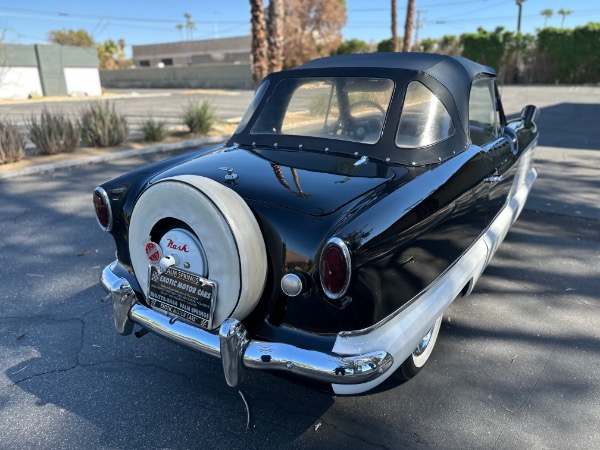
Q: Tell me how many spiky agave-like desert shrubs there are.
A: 5